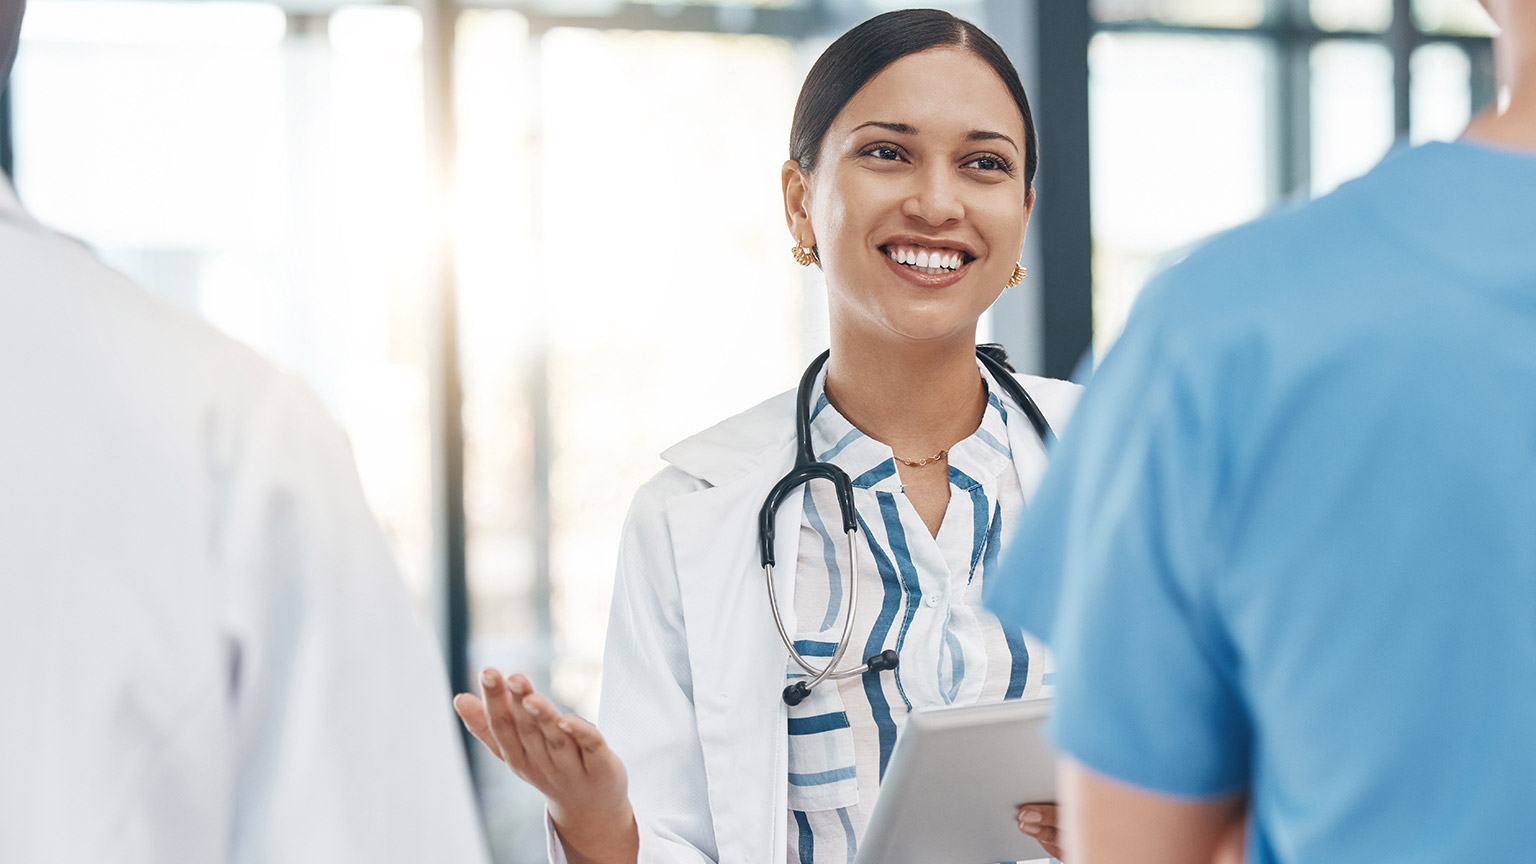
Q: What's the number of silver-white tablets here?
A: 1